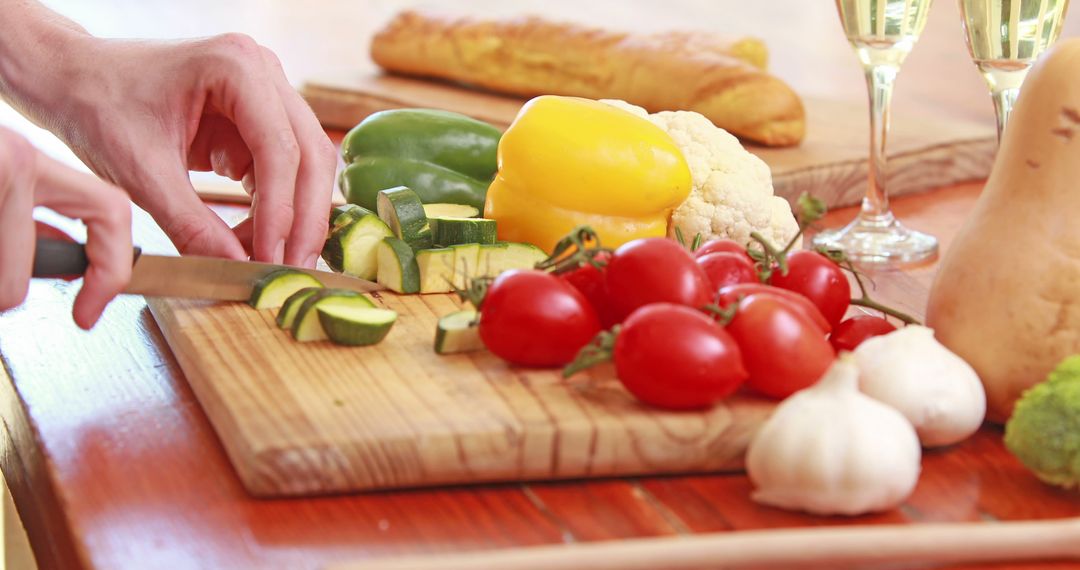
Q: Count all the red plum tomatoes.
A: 10